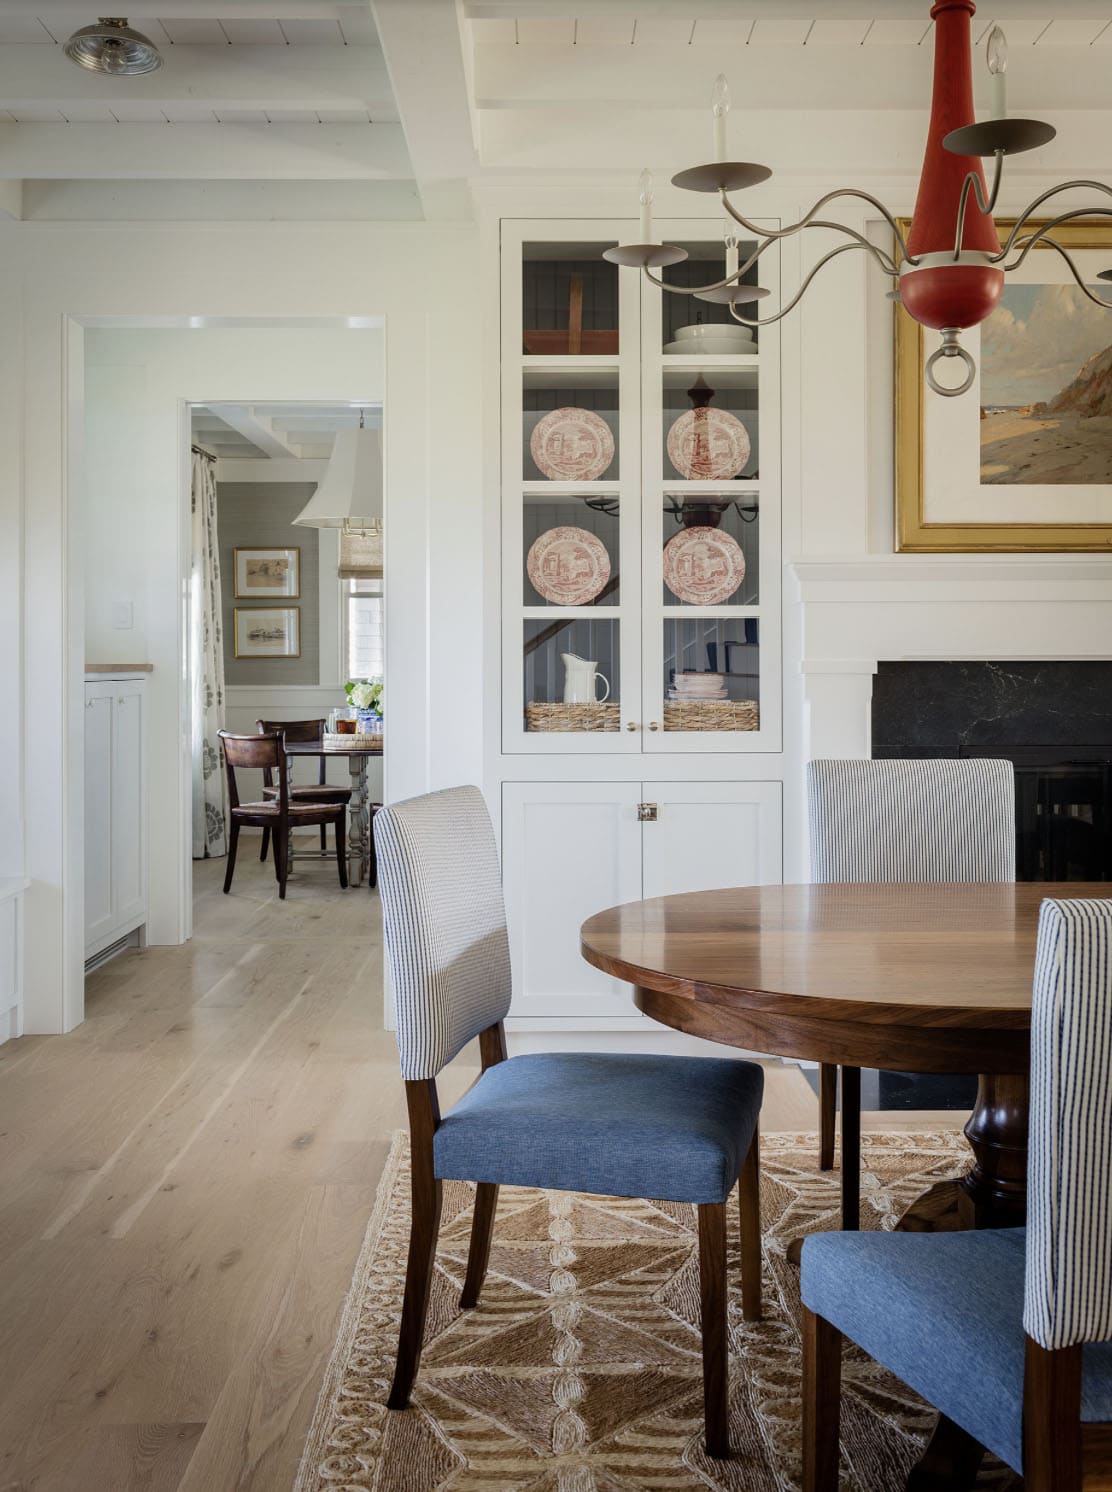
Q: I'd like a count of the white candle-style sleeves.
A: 4